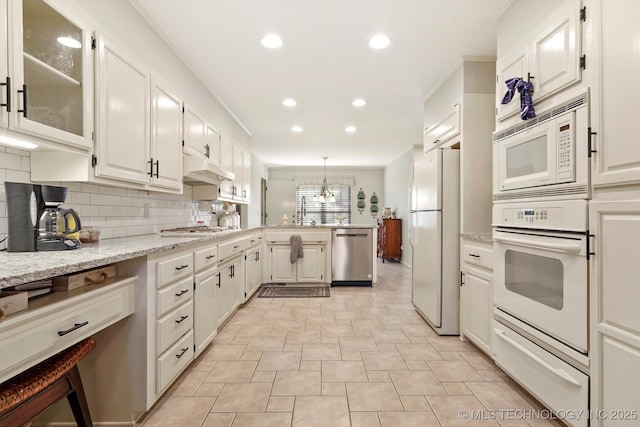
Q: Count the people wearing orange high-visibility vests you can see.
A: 0